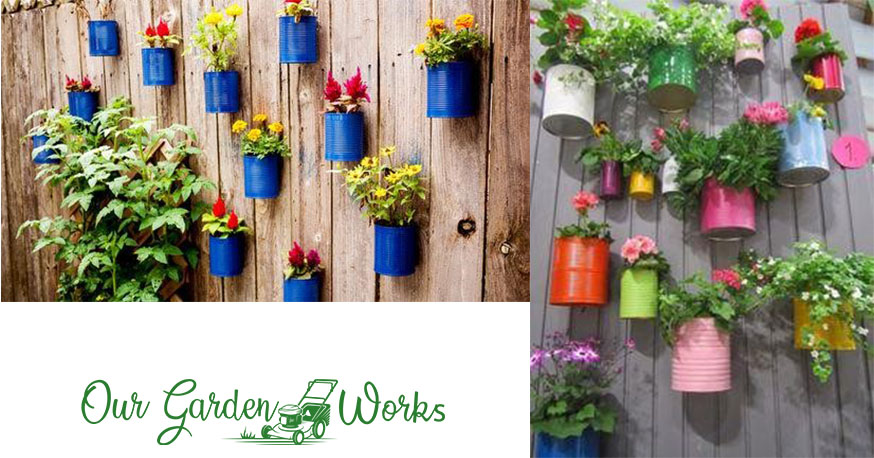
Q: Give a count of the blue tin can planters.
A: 14